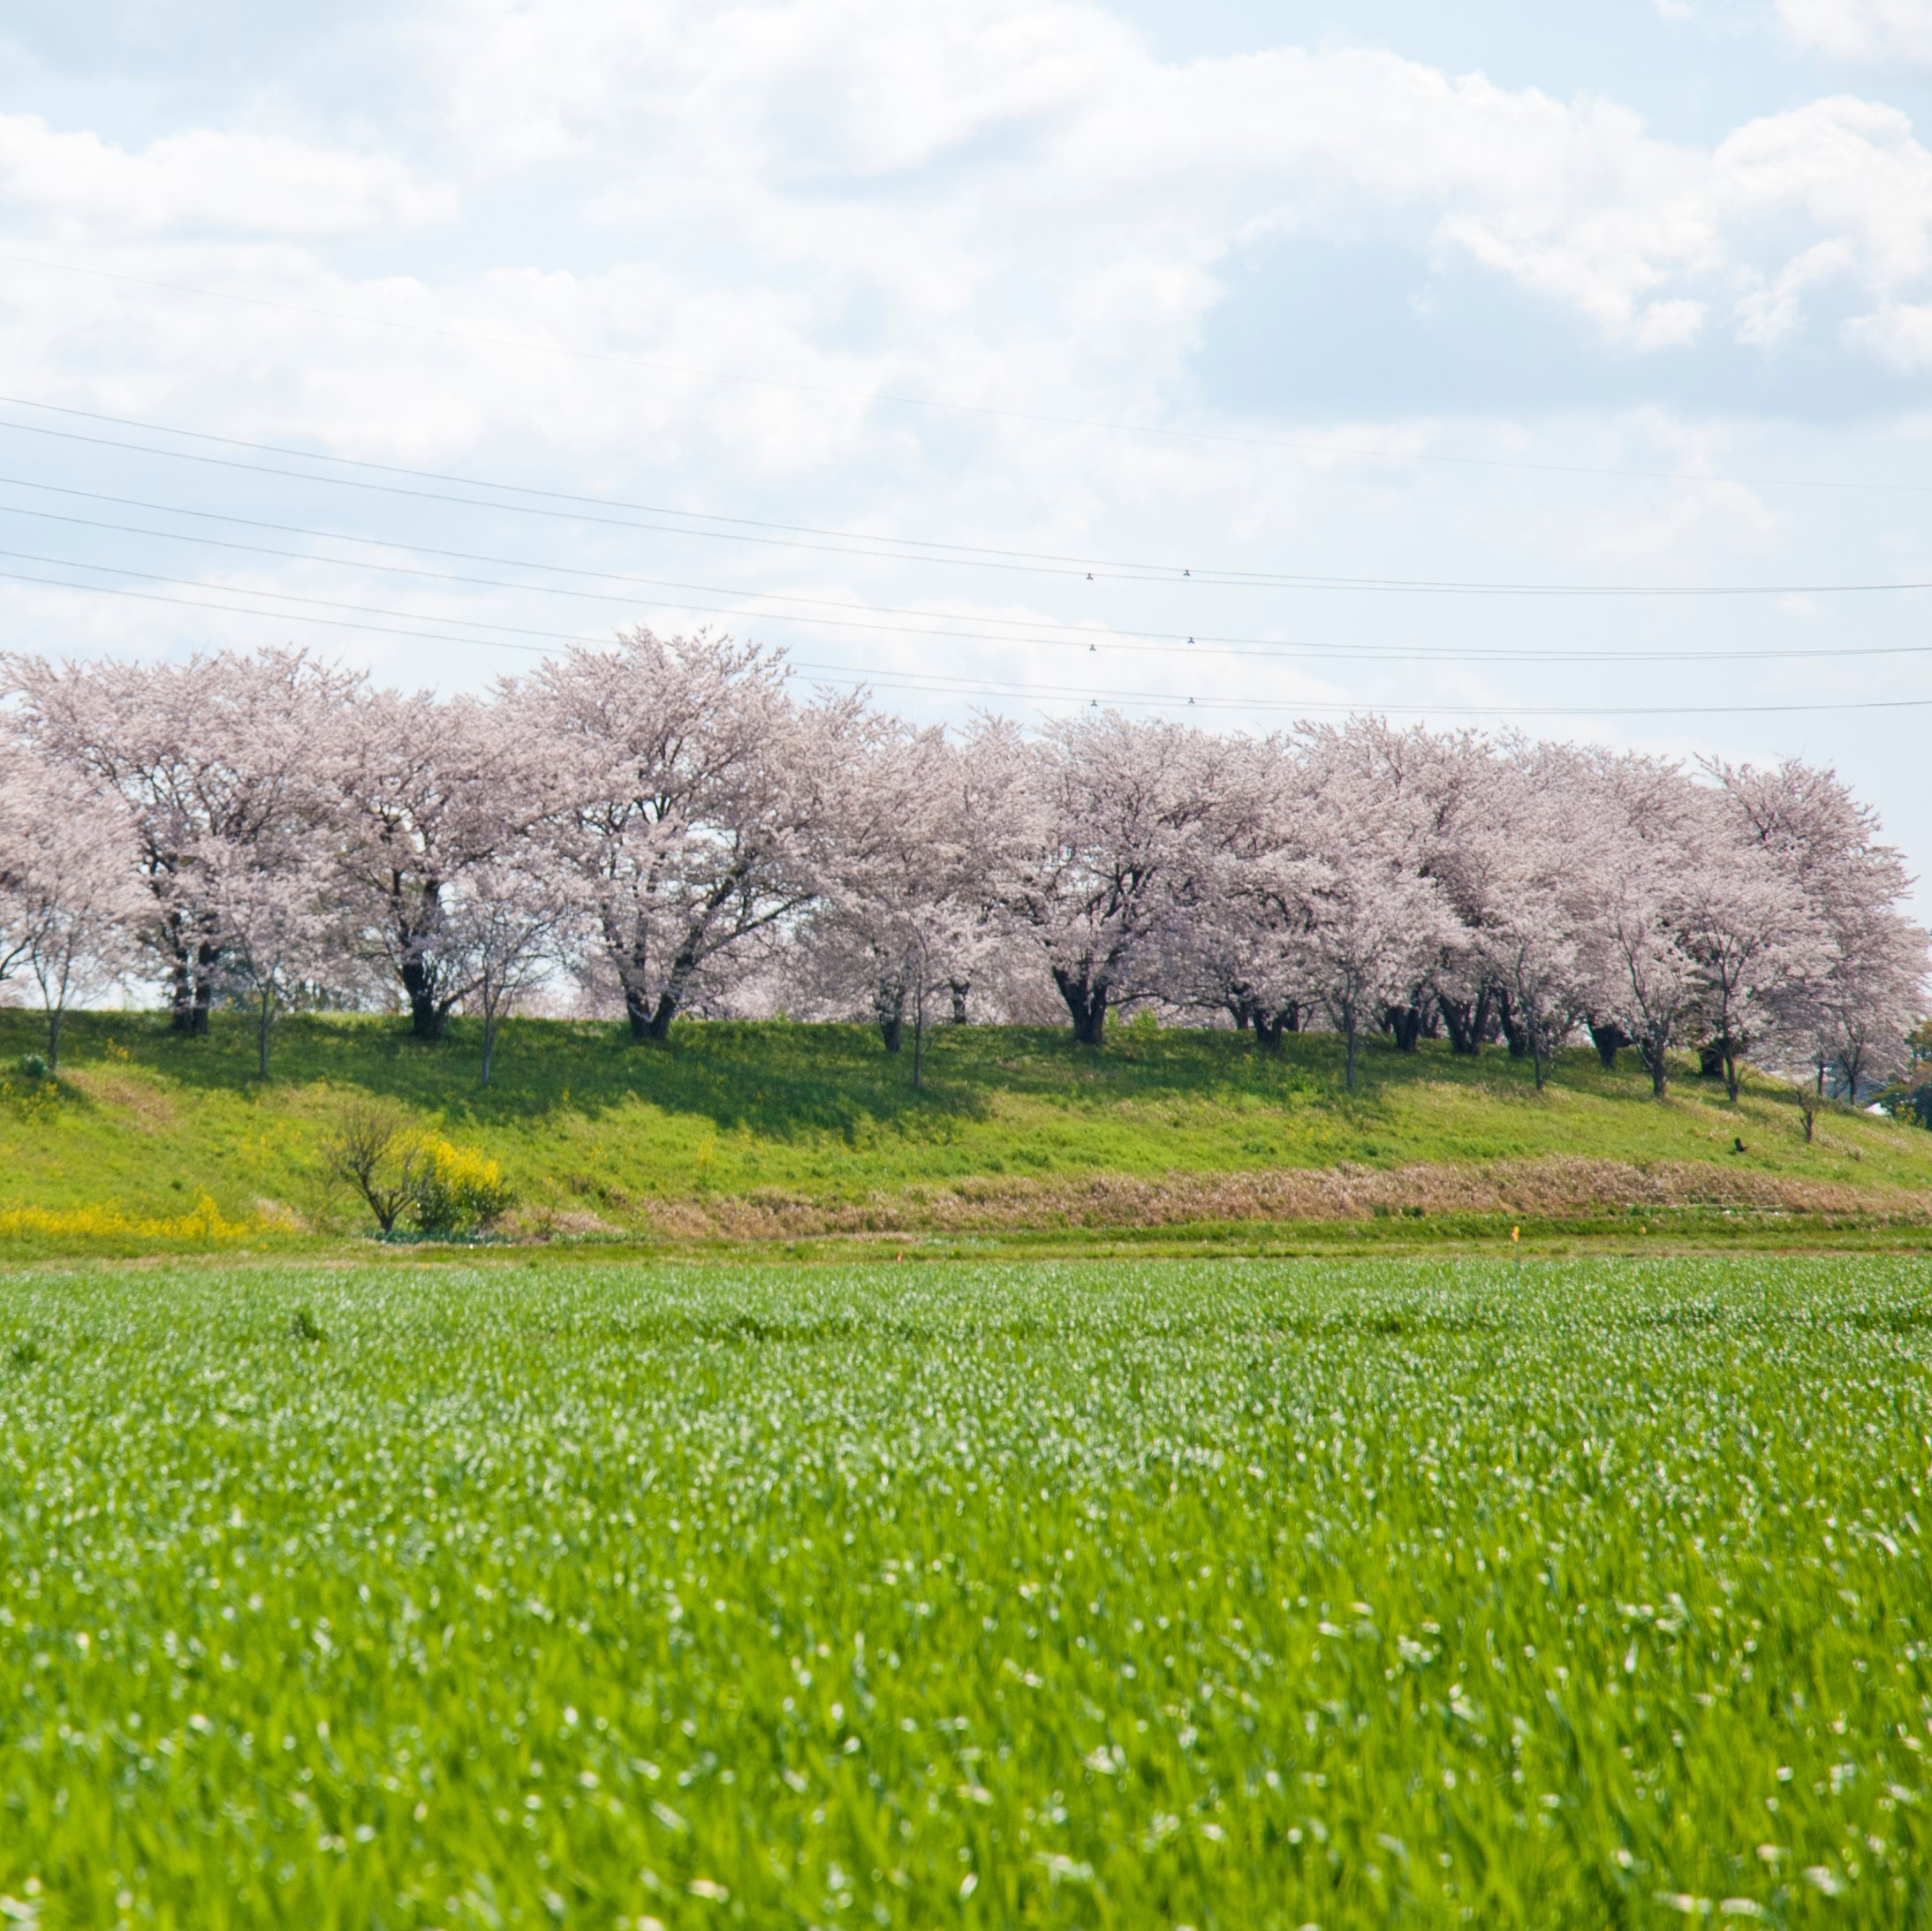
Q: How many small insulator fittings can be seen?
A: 6